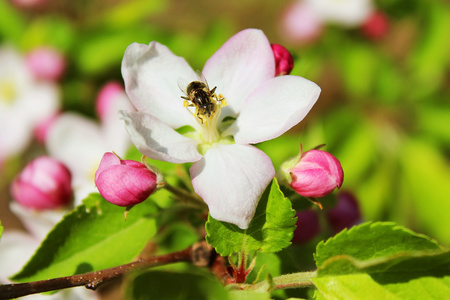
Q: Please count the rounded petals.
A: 5